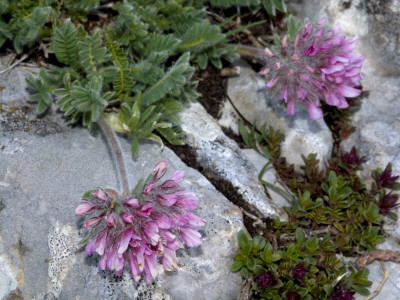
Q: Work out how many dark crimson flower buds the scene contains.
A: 6